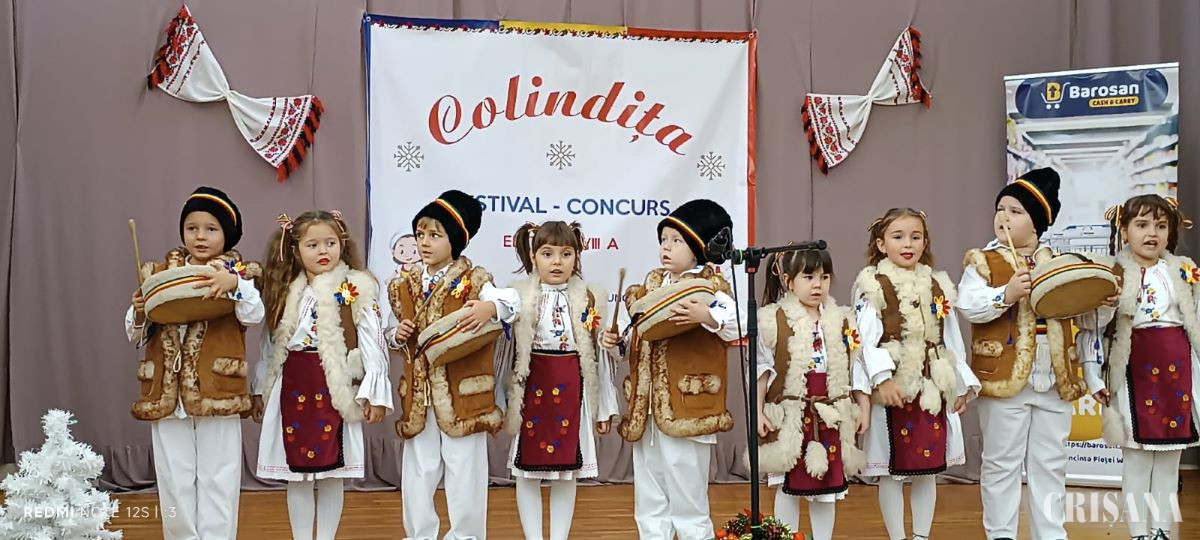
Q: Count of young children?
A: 9